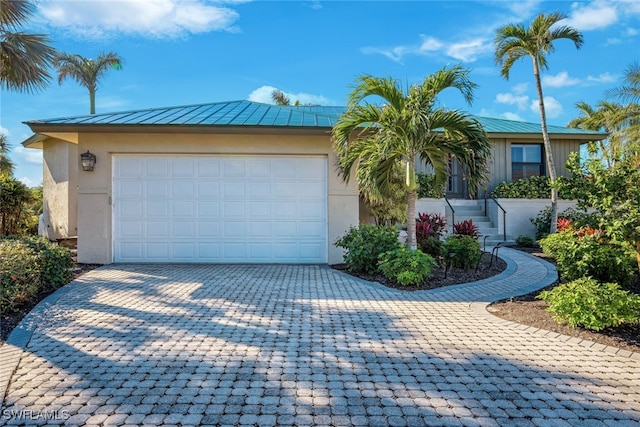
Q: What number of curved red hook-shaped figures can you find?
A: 0